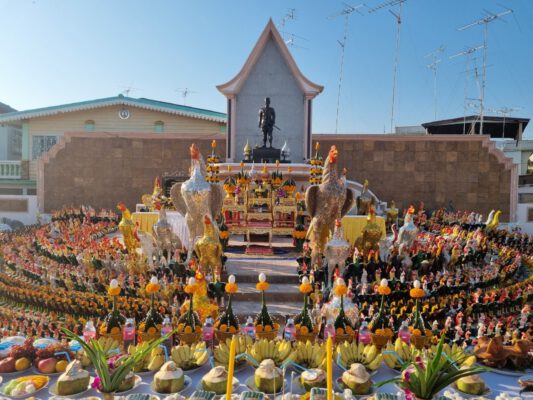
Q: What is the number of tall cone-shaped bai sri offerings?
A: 9